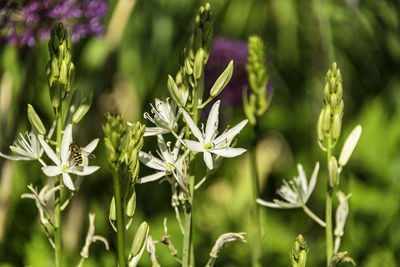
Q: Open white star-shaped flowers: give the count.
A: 6